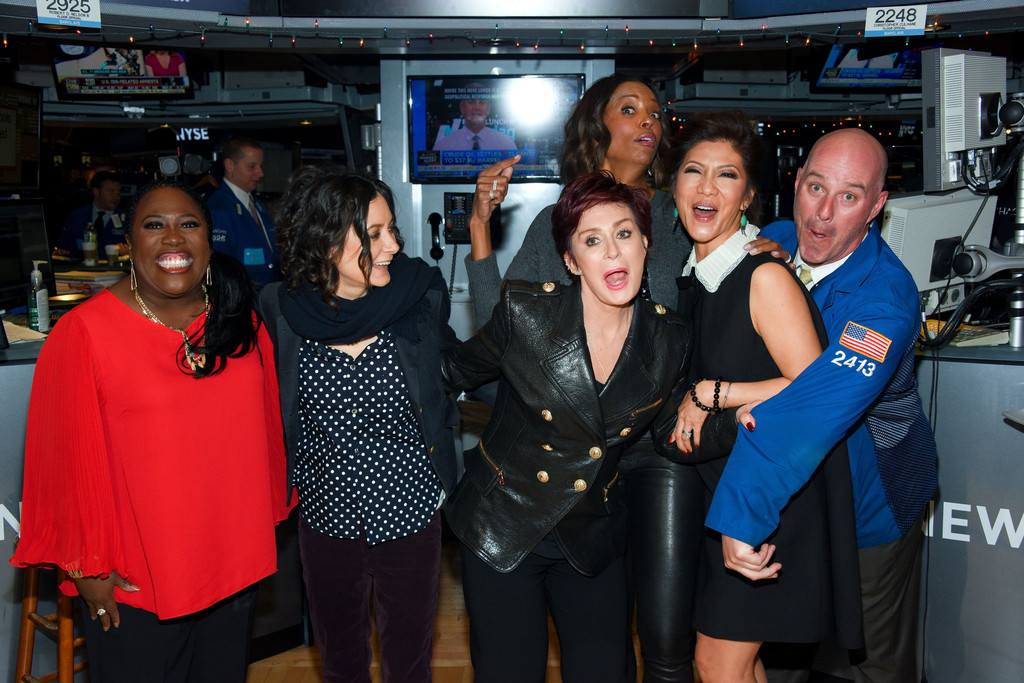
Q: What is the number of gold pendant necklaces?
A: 1